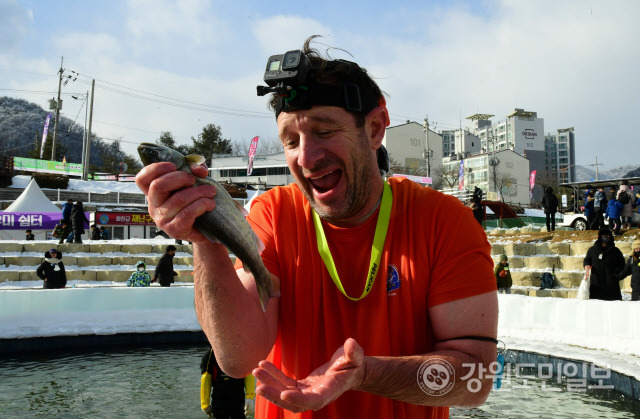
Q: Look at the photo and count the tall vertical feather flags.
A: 4